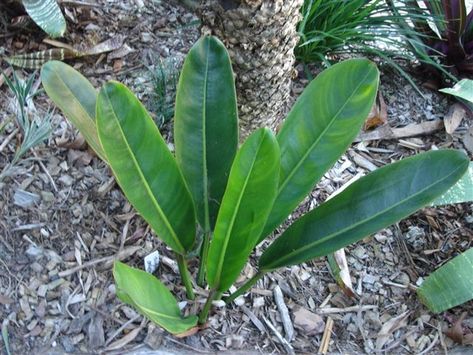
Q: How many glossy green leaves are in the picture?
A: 7